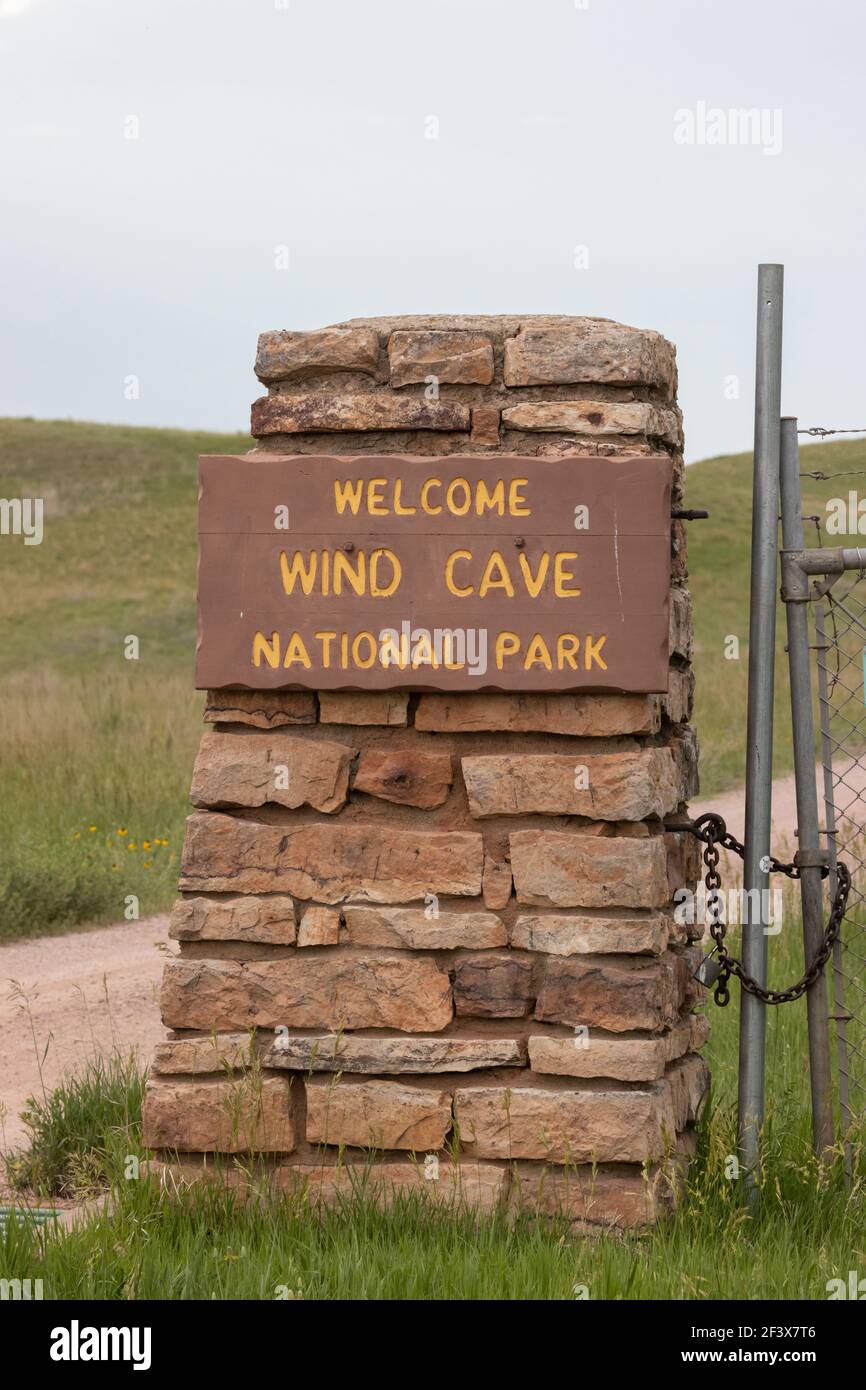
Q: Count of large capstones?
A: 3